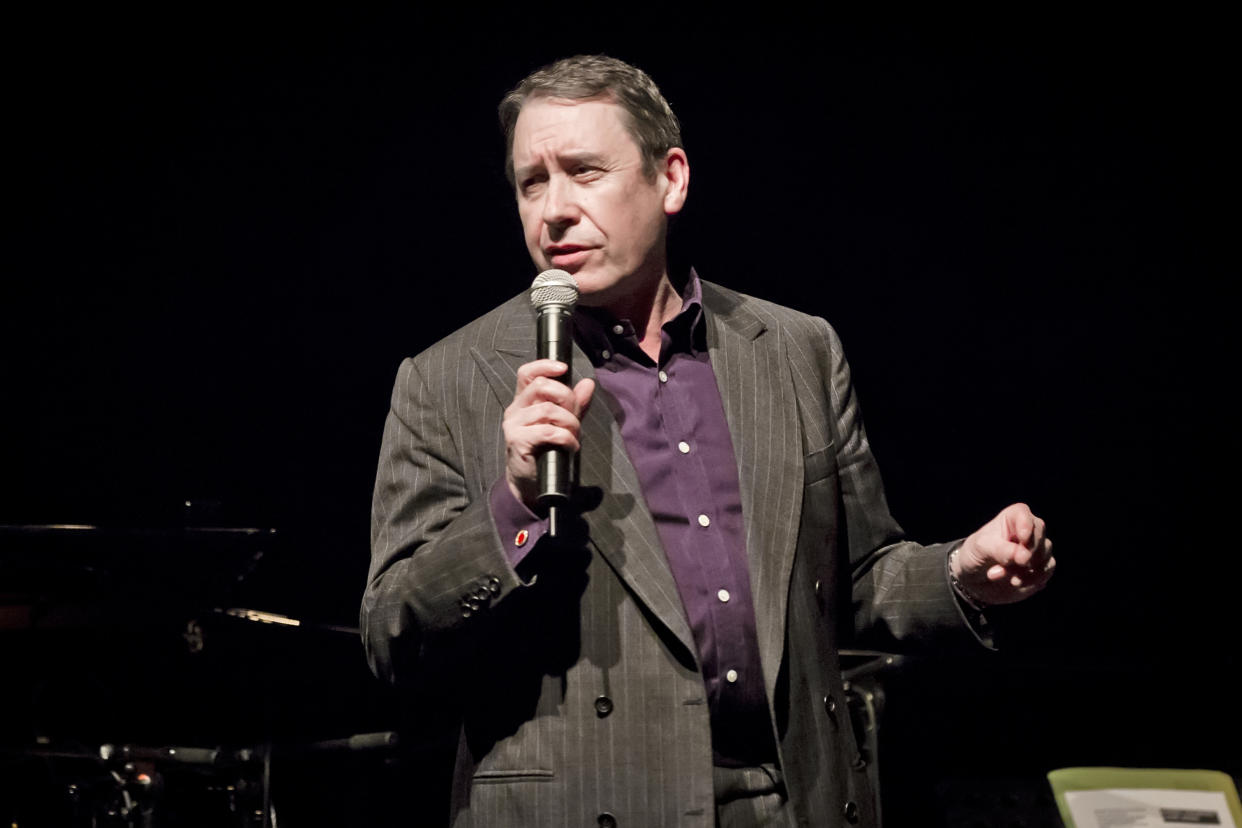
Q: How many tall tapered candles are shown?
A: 0